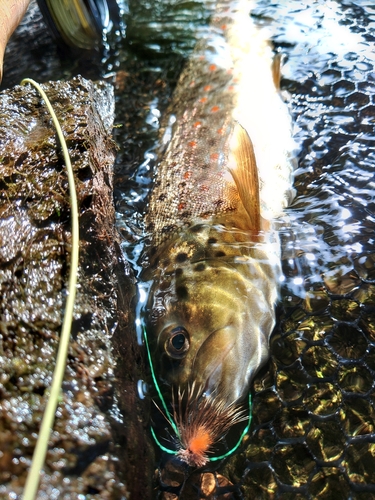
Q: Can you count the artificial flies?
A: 1